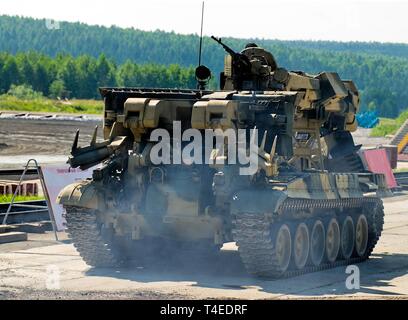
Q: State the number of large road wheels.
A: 6